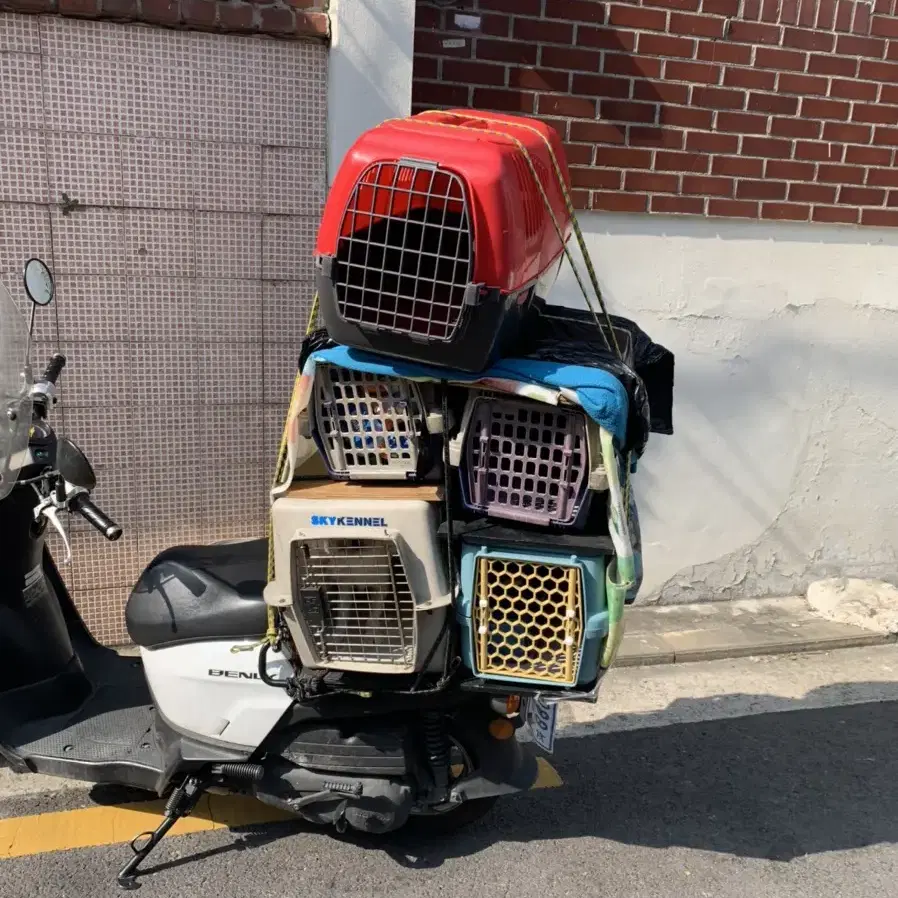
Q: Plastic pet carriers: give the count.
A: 5